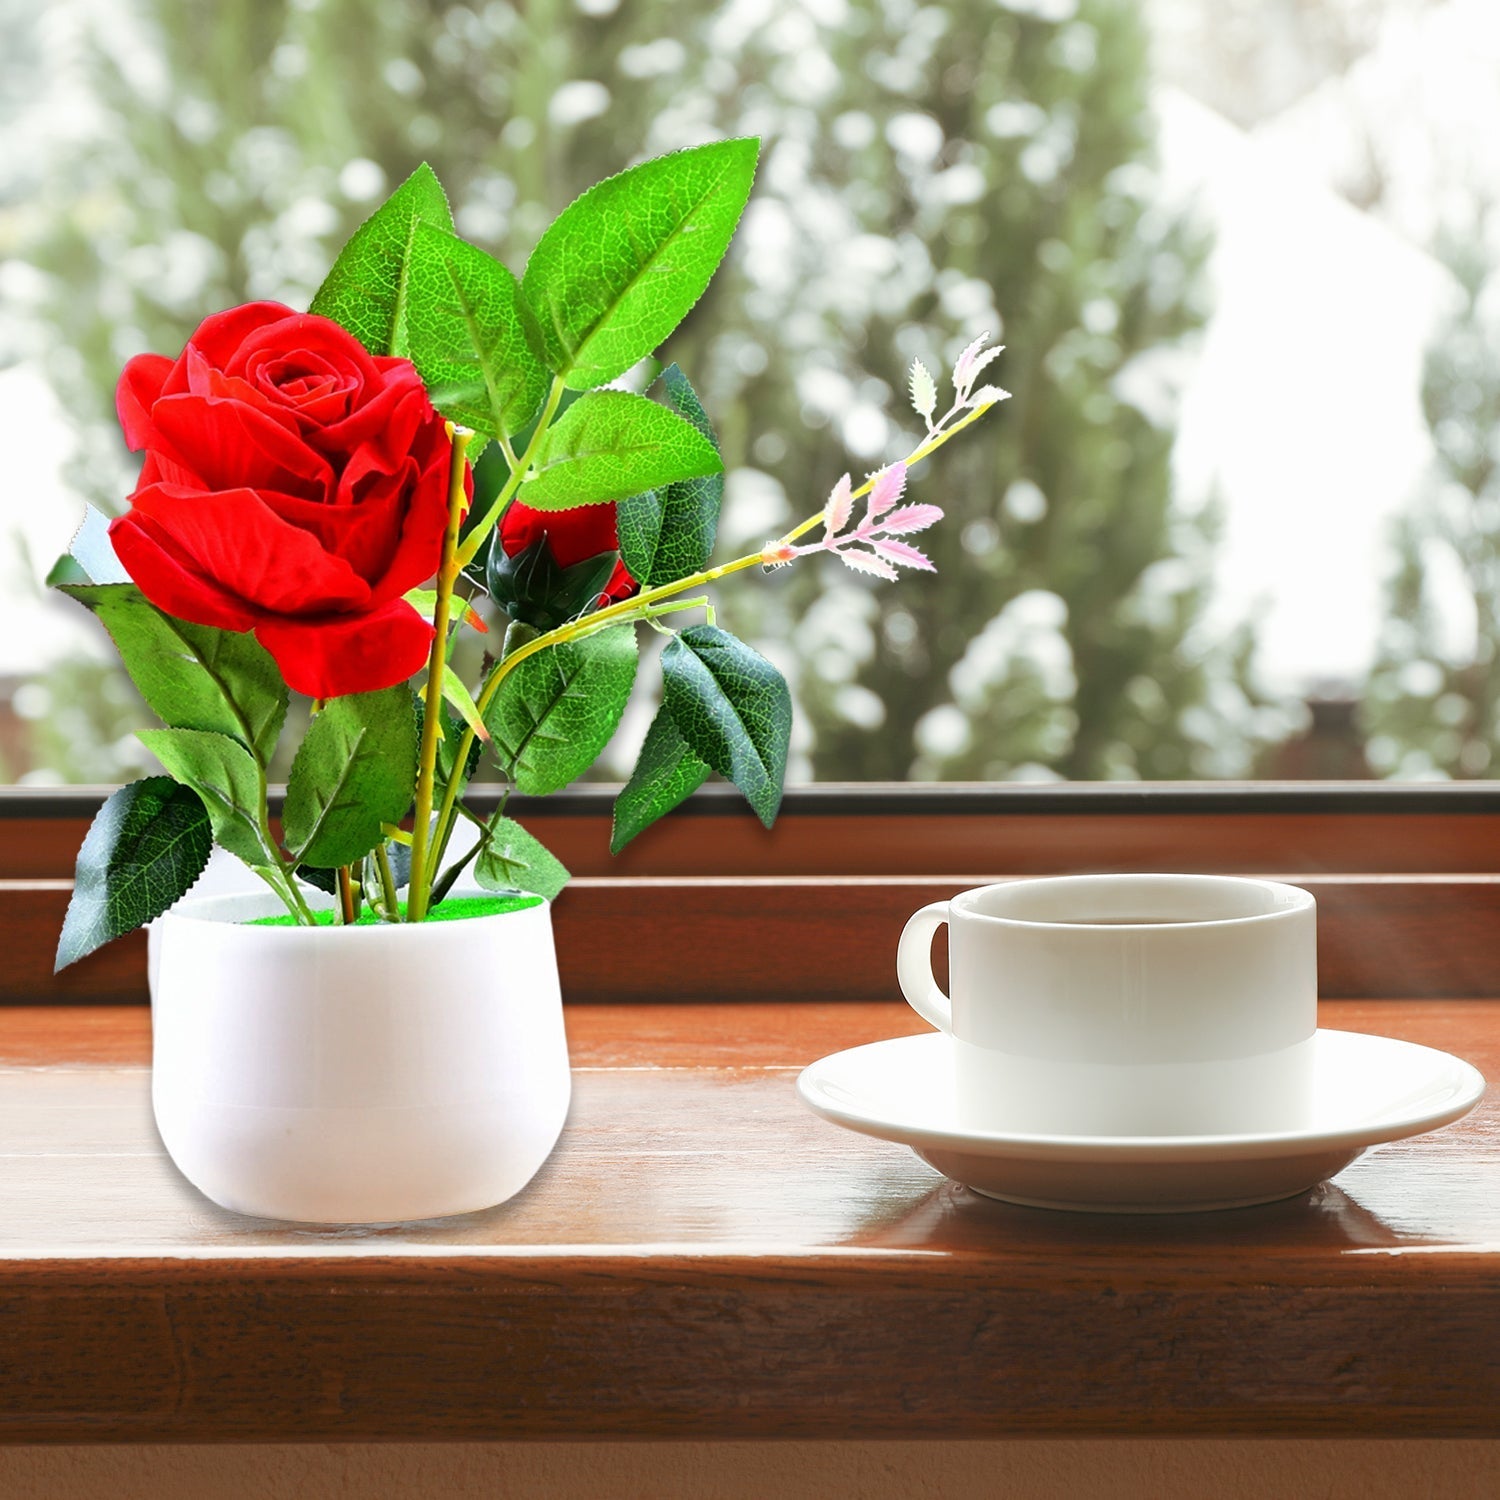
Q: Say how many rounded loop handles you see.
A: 1